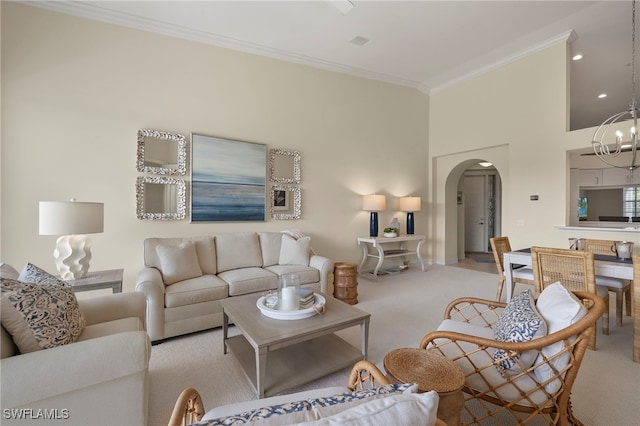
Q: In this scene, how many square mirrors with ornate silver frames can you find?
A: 4